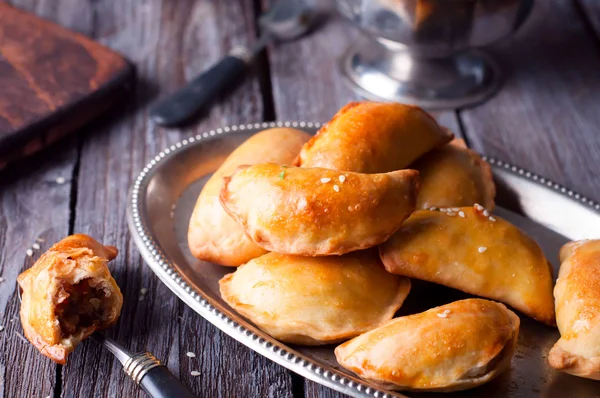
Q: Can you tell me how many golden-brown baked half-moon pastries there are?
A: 9